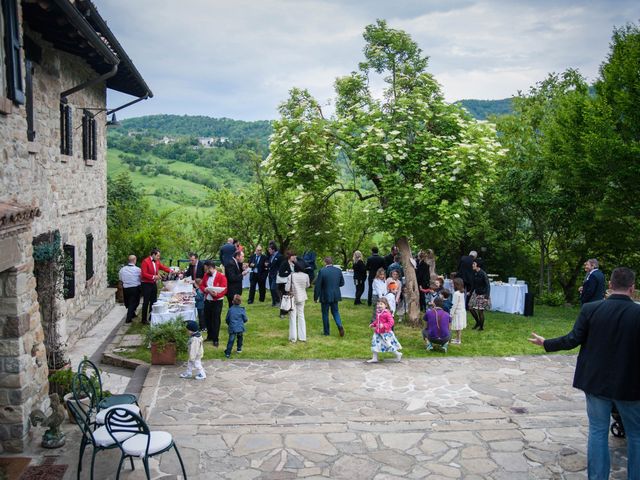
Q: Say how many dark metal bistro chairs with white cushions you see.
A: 3